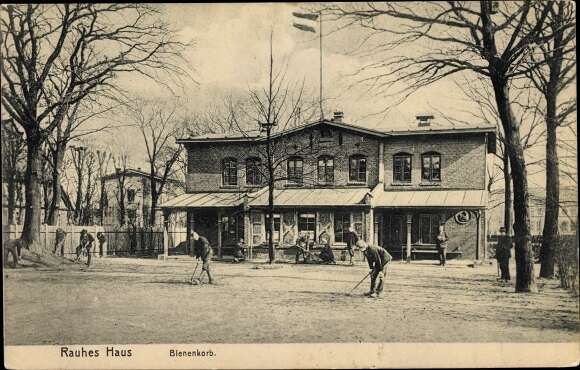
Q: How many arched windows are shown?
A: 7